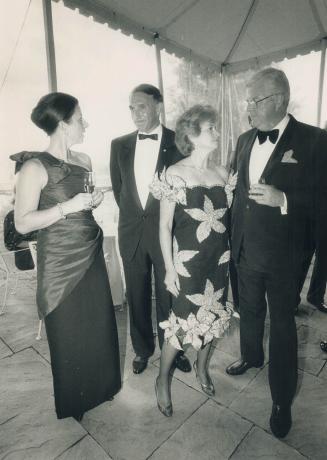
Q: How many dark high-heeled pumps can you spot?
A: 2